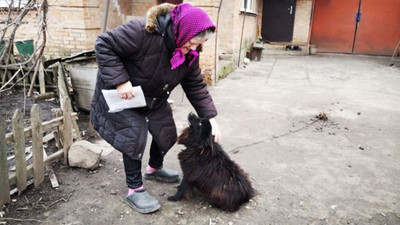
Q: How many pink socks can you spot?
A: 2